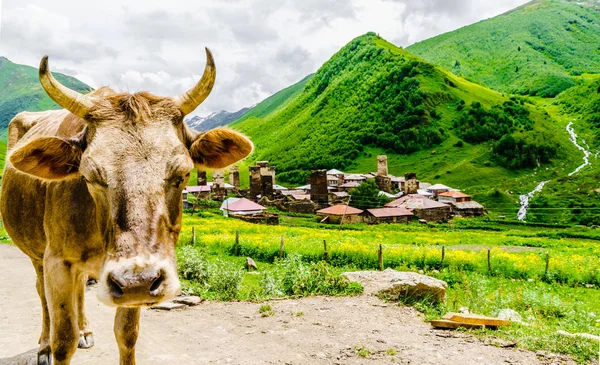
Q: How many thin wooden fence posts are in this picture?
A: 8